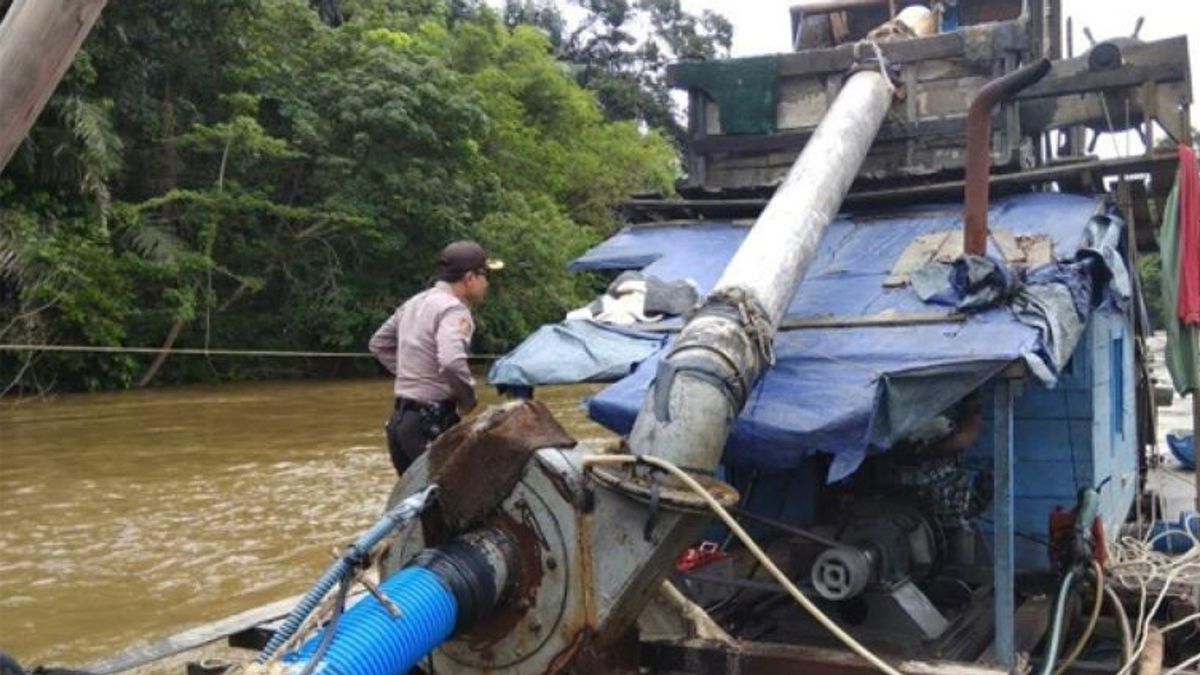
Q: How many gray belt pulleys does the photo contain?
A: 1